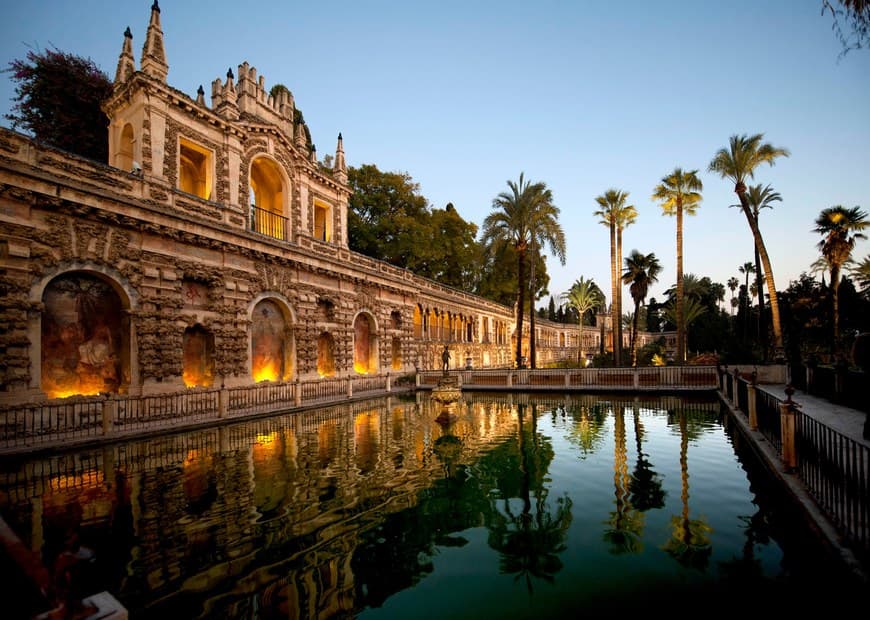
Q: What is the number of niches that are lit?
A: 6